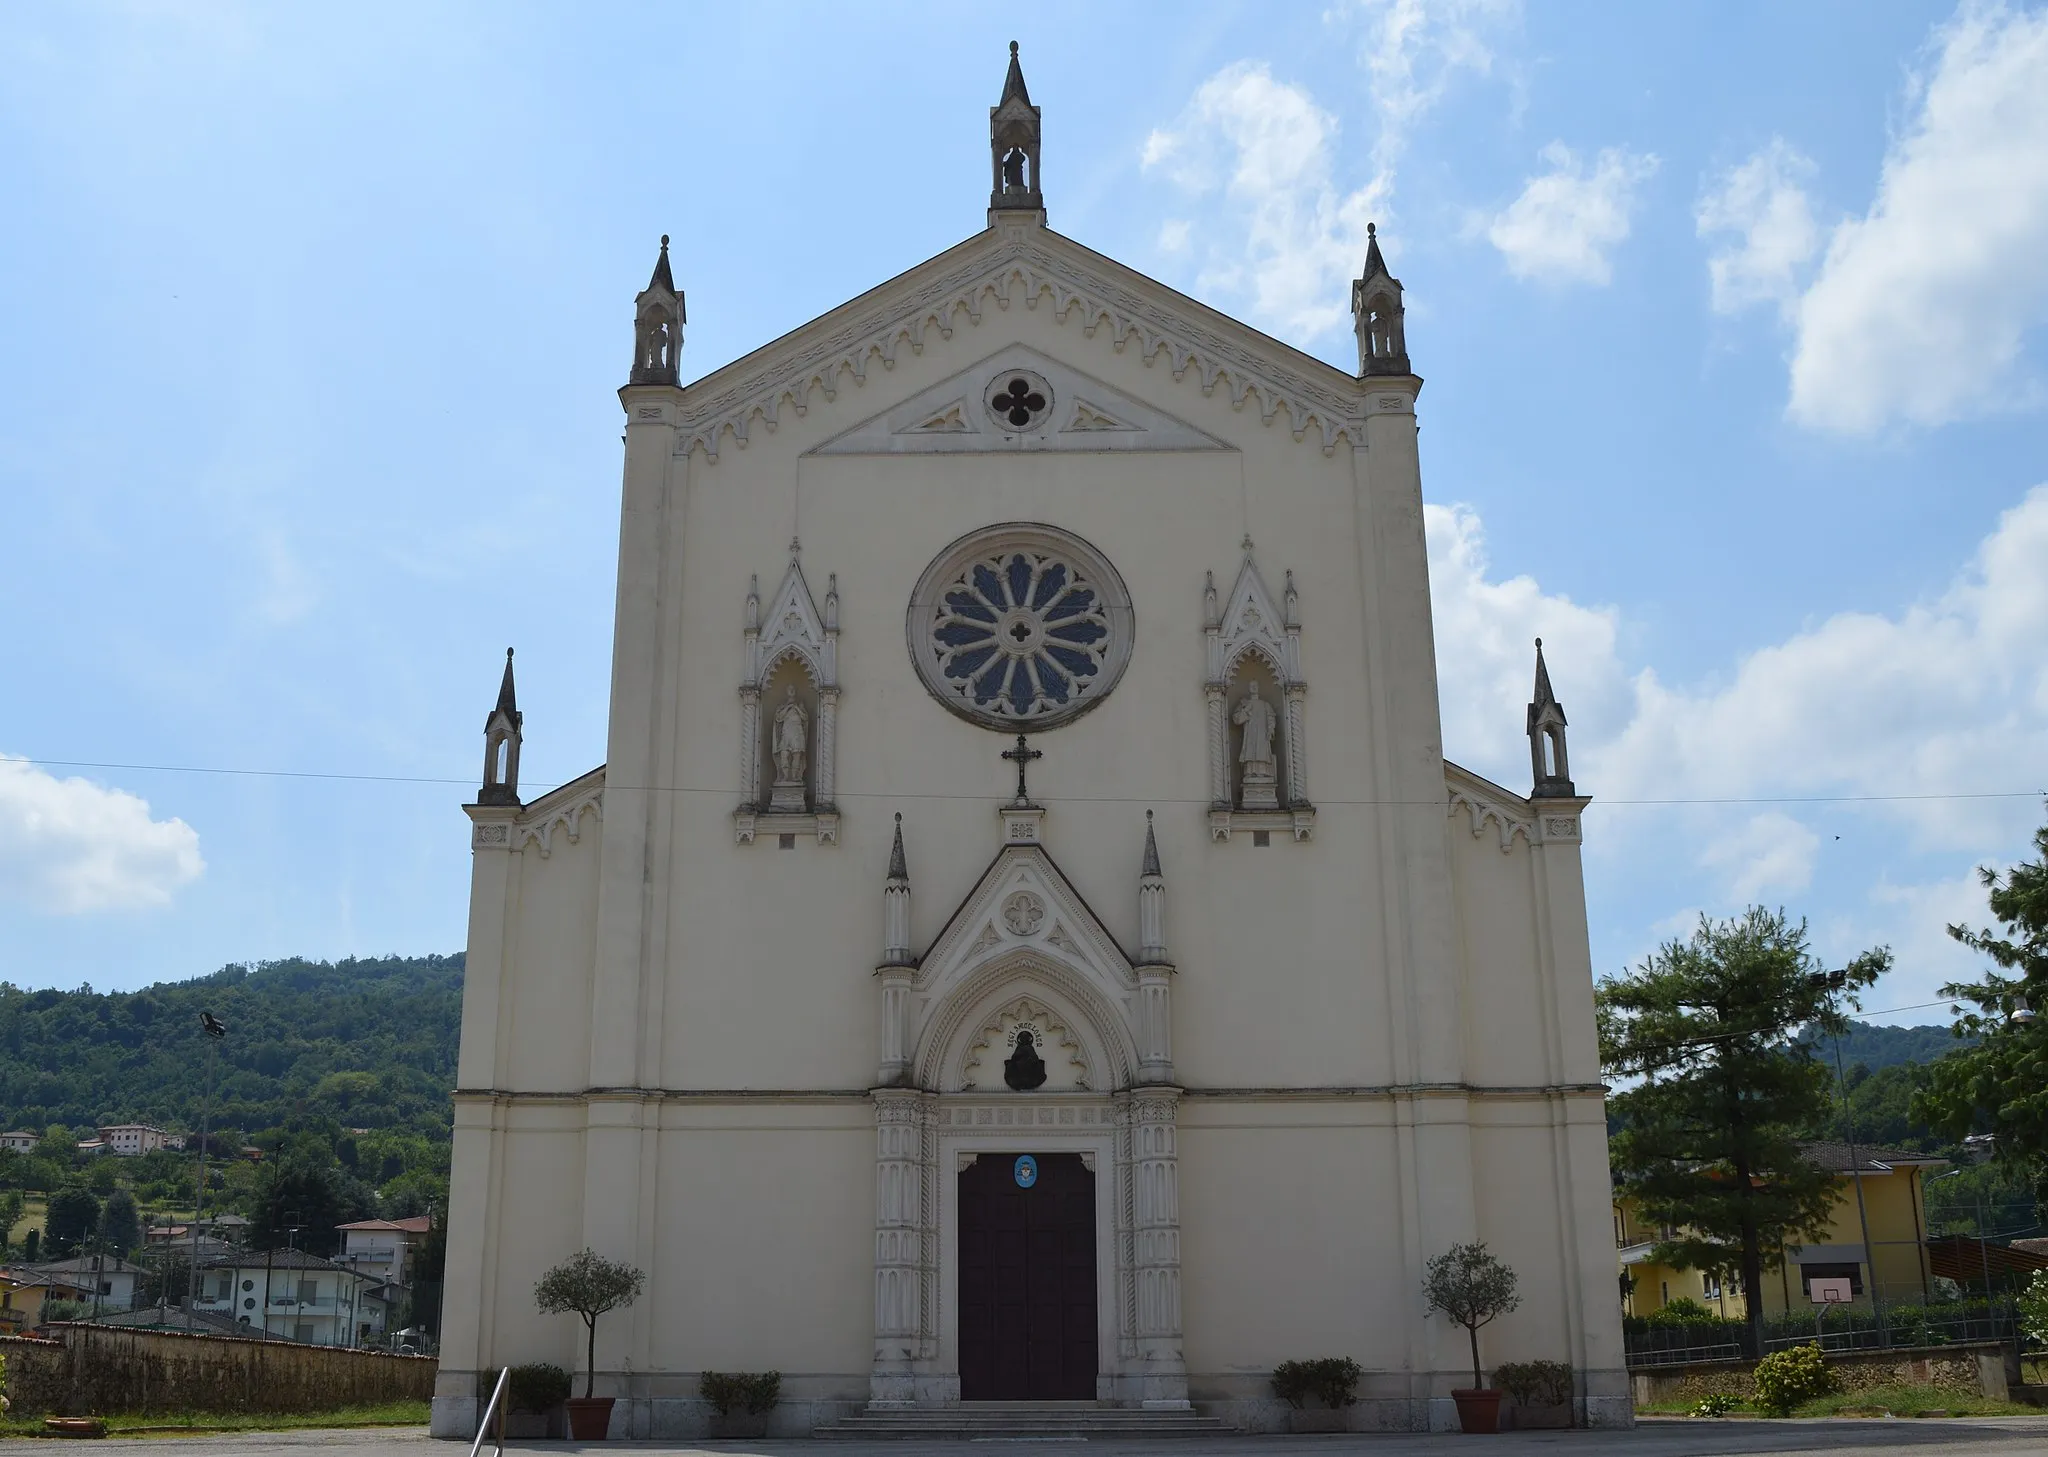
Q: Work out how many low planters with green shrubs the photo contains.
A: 4